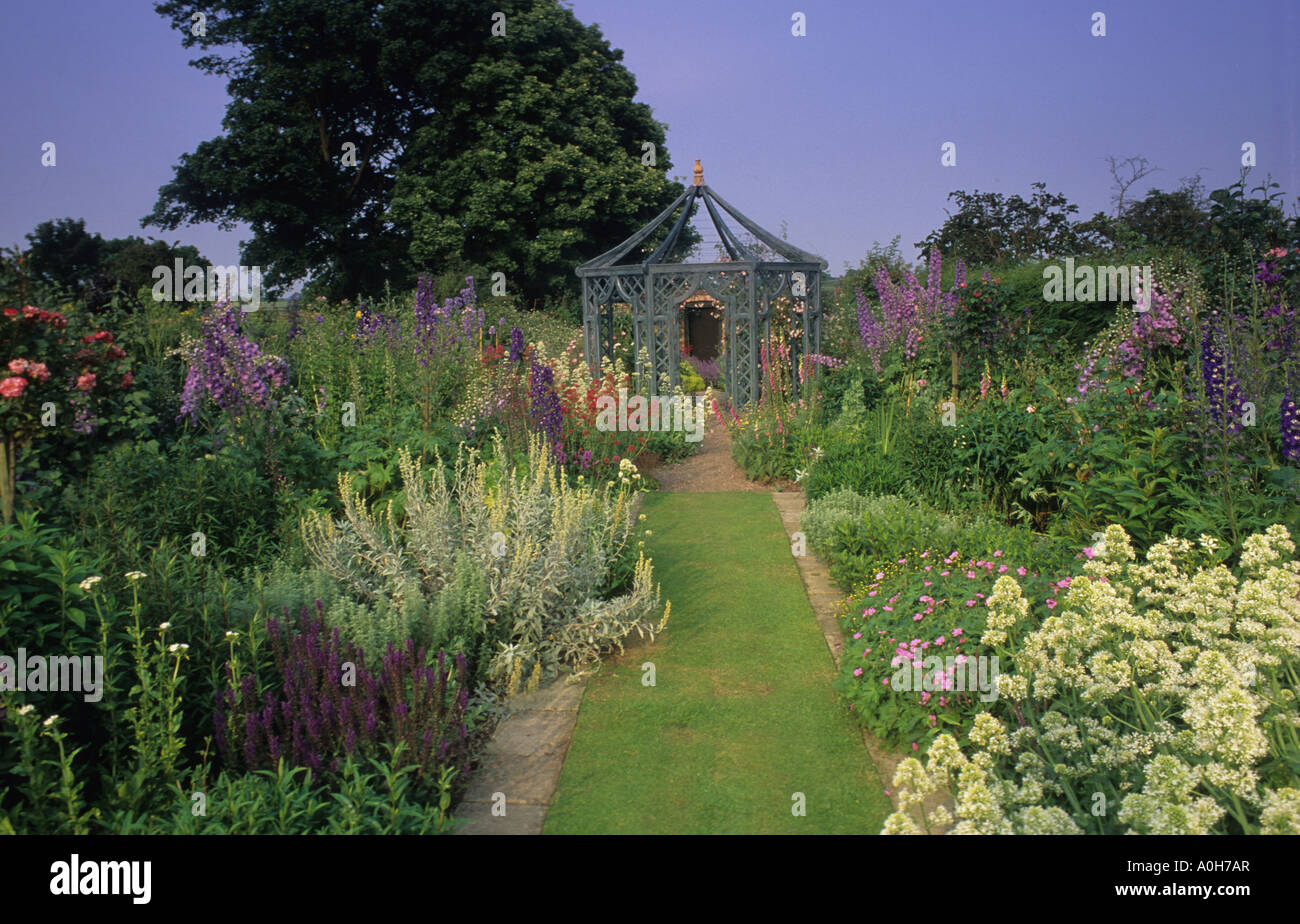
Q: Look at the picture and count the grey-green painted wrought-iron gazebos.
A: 1